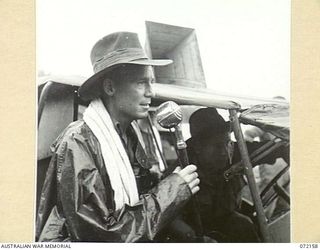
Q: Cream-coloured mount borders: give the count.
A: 2